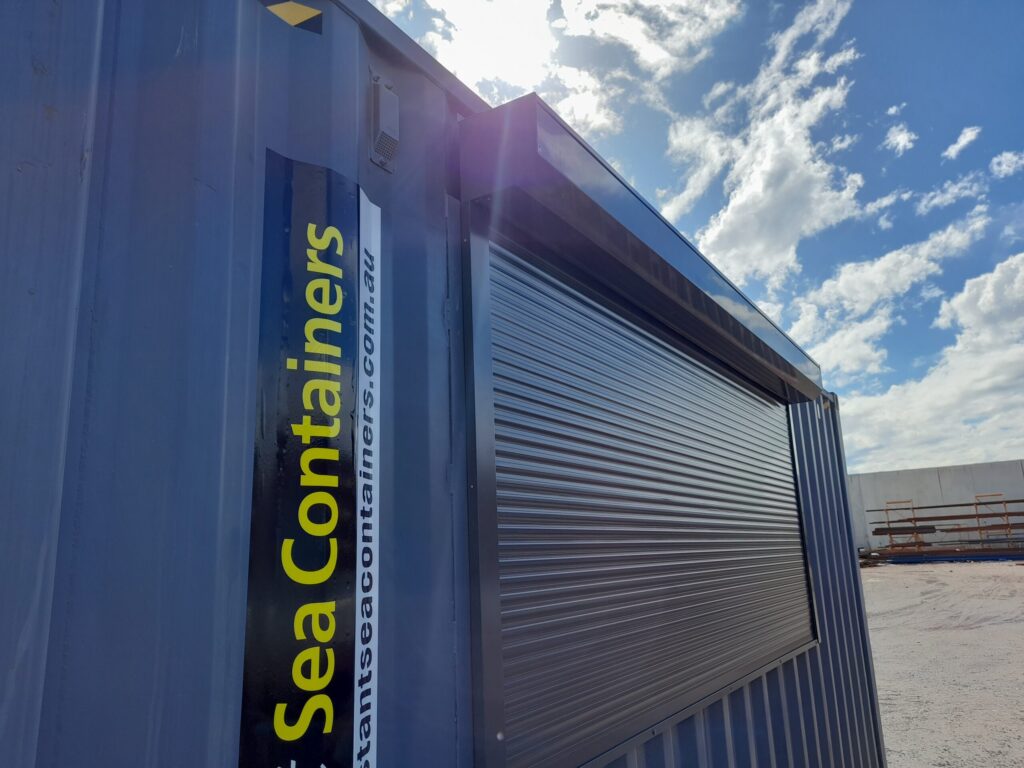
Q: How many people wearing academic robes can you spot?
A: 0